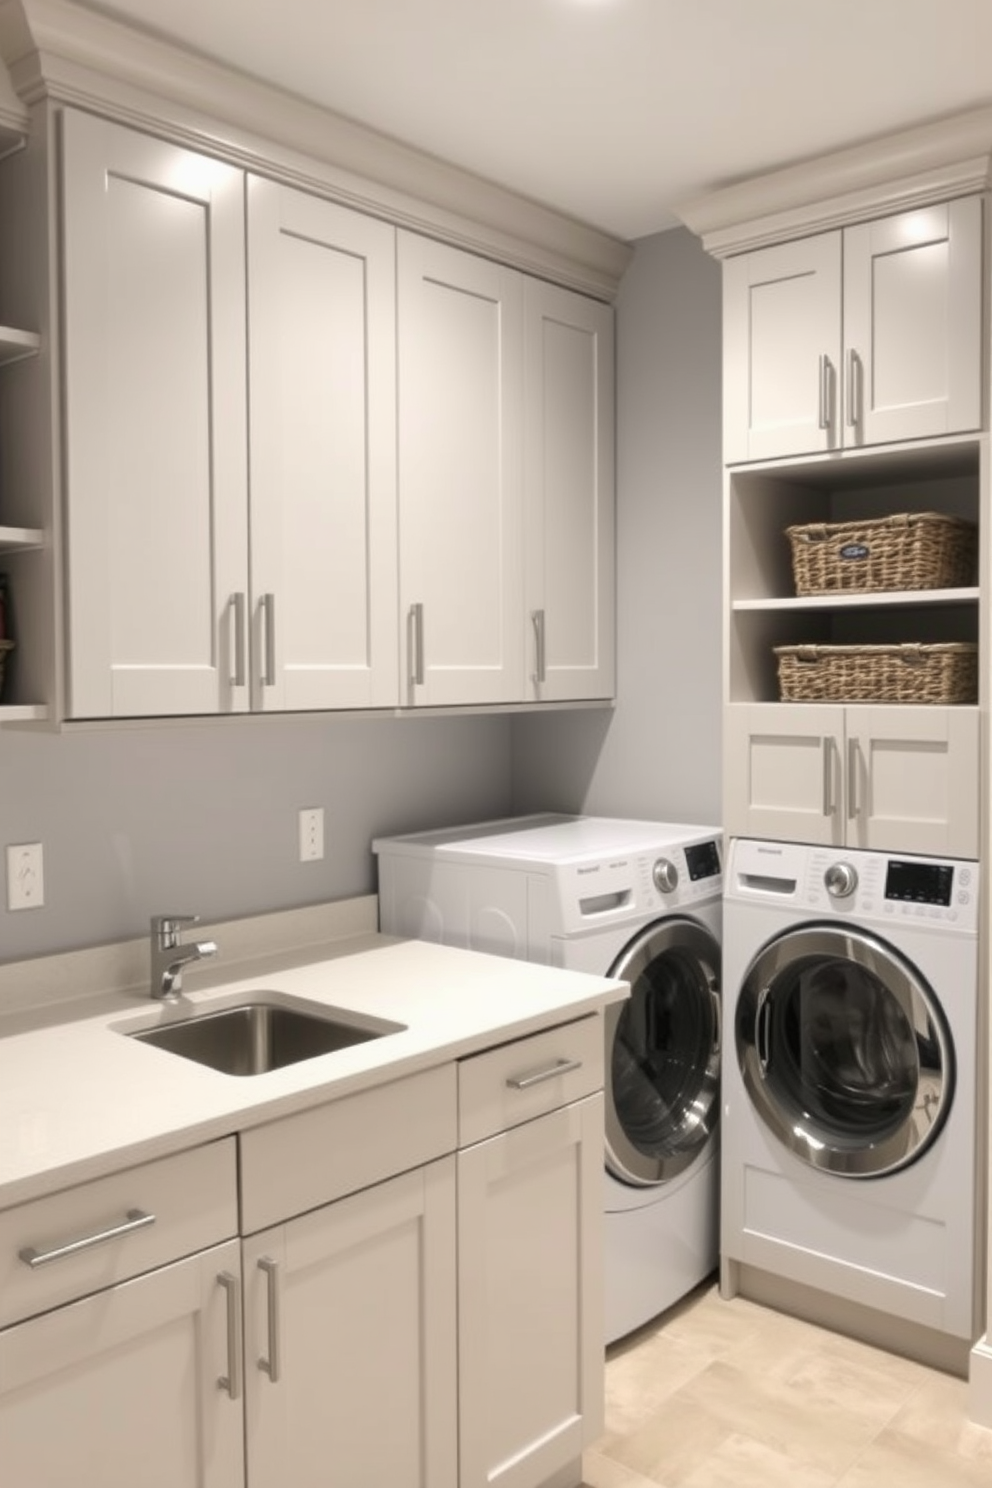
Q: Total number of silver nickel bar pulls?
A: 12